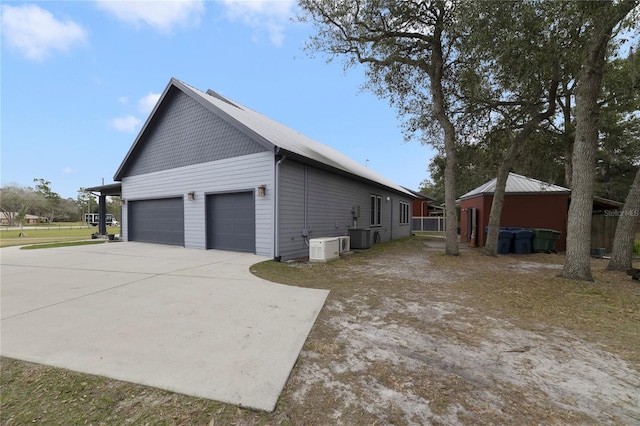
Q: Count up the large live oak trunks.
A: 4